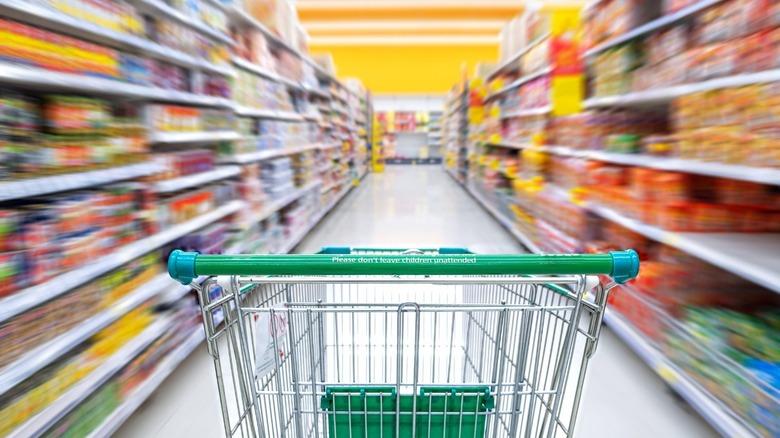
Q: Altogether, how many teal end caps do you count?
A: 2